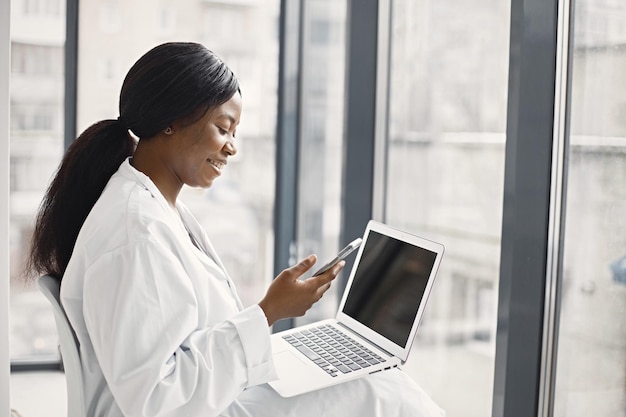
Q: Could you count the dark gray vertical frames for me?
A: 4